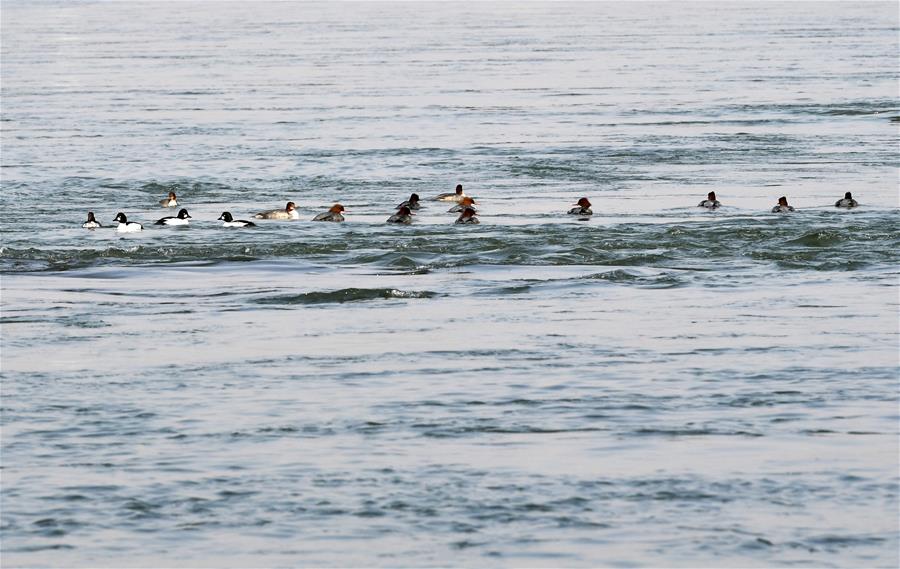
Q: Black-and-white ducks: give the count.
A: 4